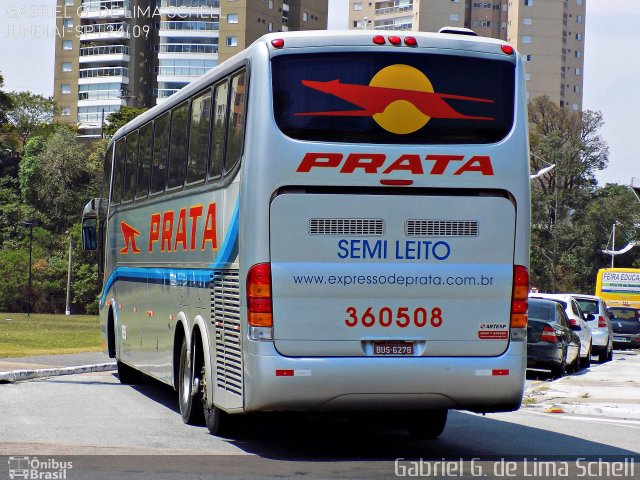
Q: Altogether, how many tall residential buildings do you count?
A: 2